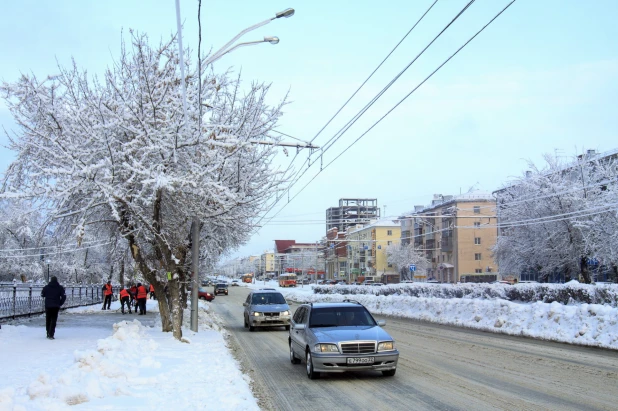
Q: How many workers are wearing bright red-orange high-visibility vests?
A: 5